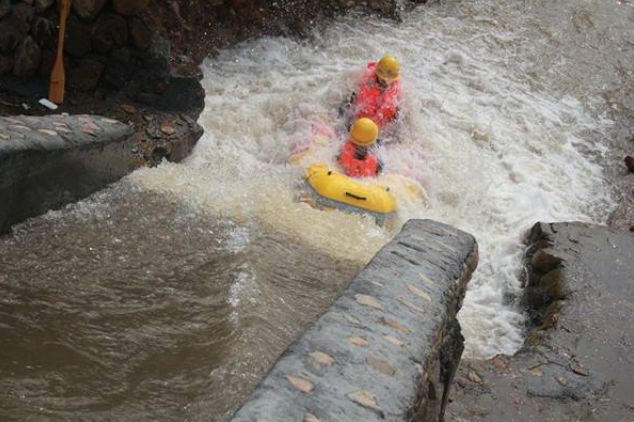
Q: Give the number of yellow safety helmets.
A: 2